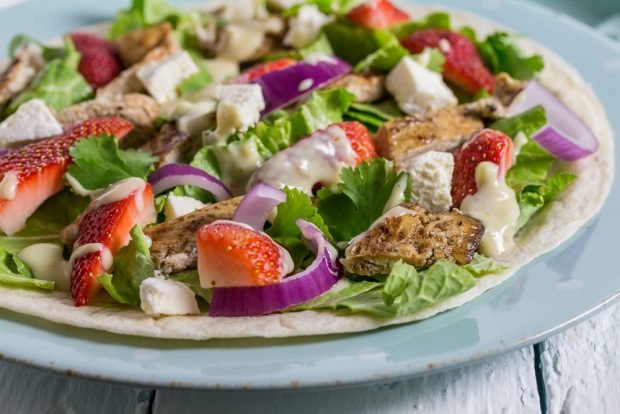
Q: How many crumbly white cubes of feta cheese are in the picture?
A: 8